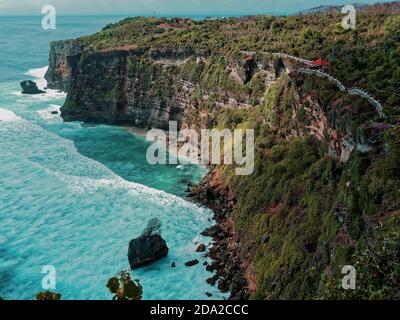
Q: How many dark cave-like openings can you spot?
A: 2